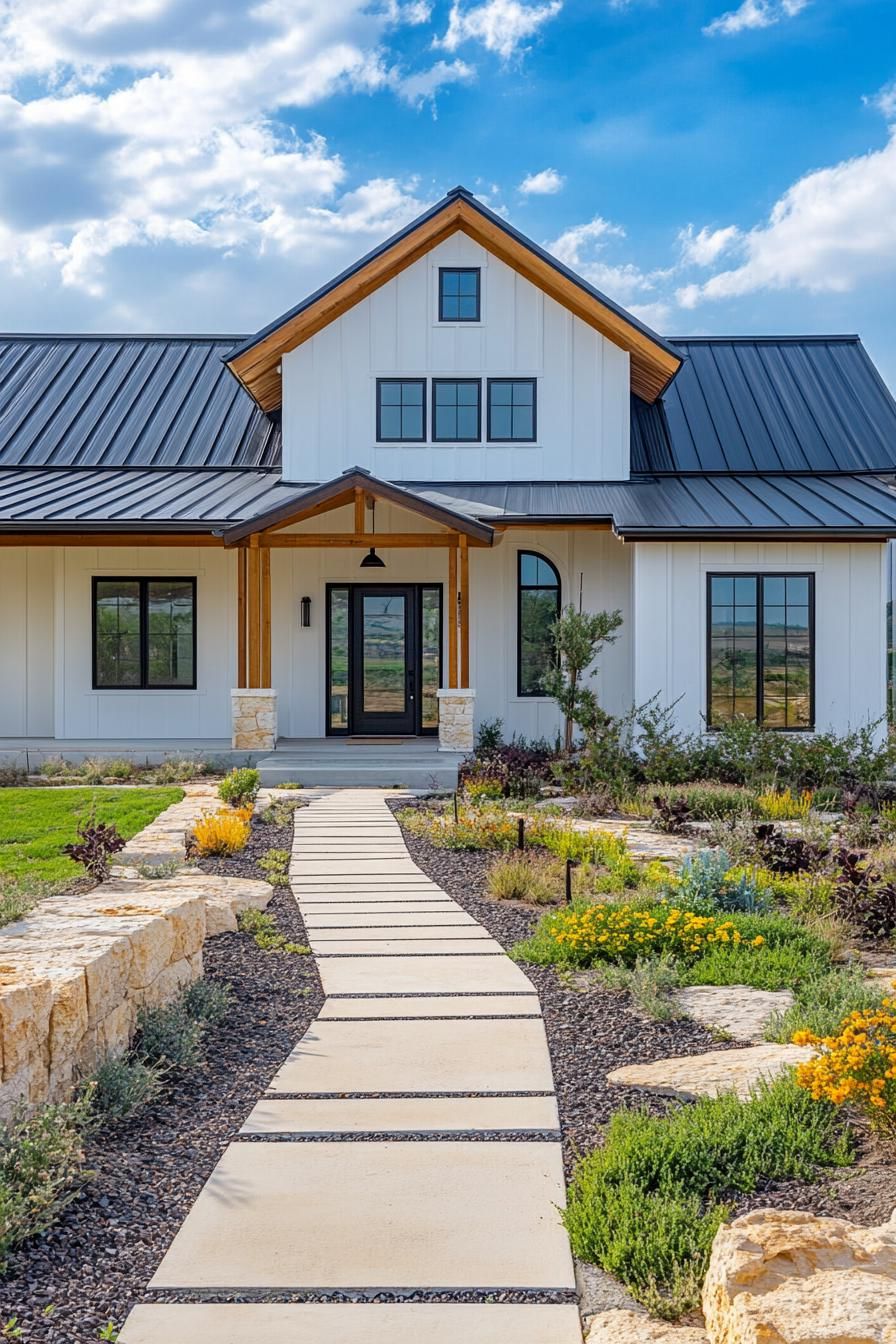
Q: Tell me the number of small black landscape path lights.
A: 3